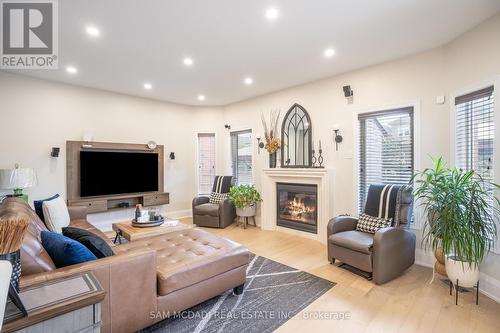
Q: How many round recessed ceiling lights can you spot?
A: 8